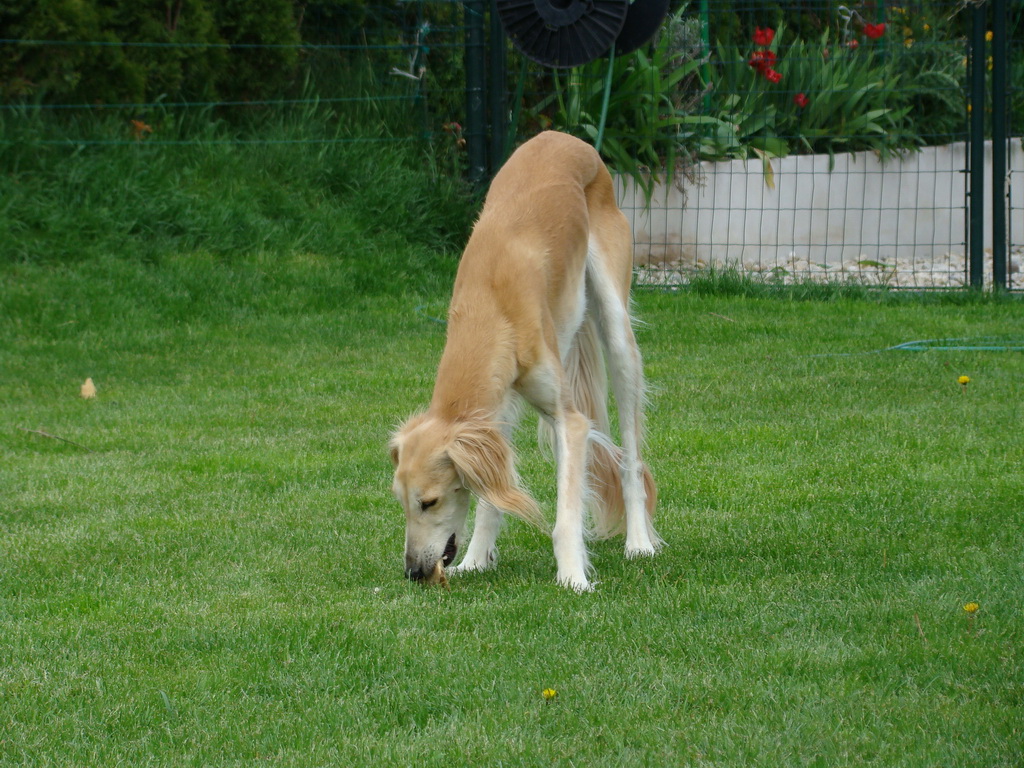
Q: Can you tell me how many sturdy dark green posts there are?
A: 4